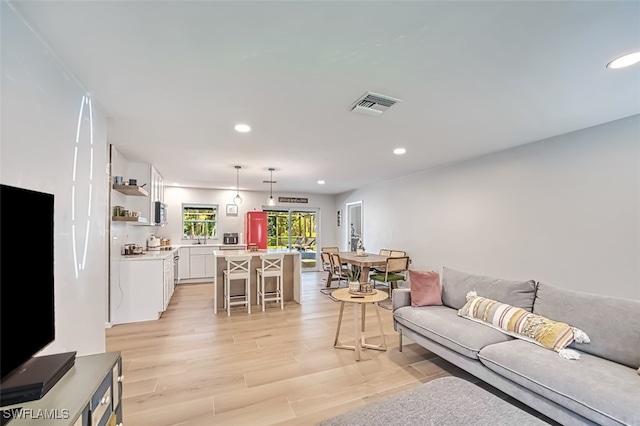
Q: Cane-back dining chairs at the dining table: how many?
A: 6